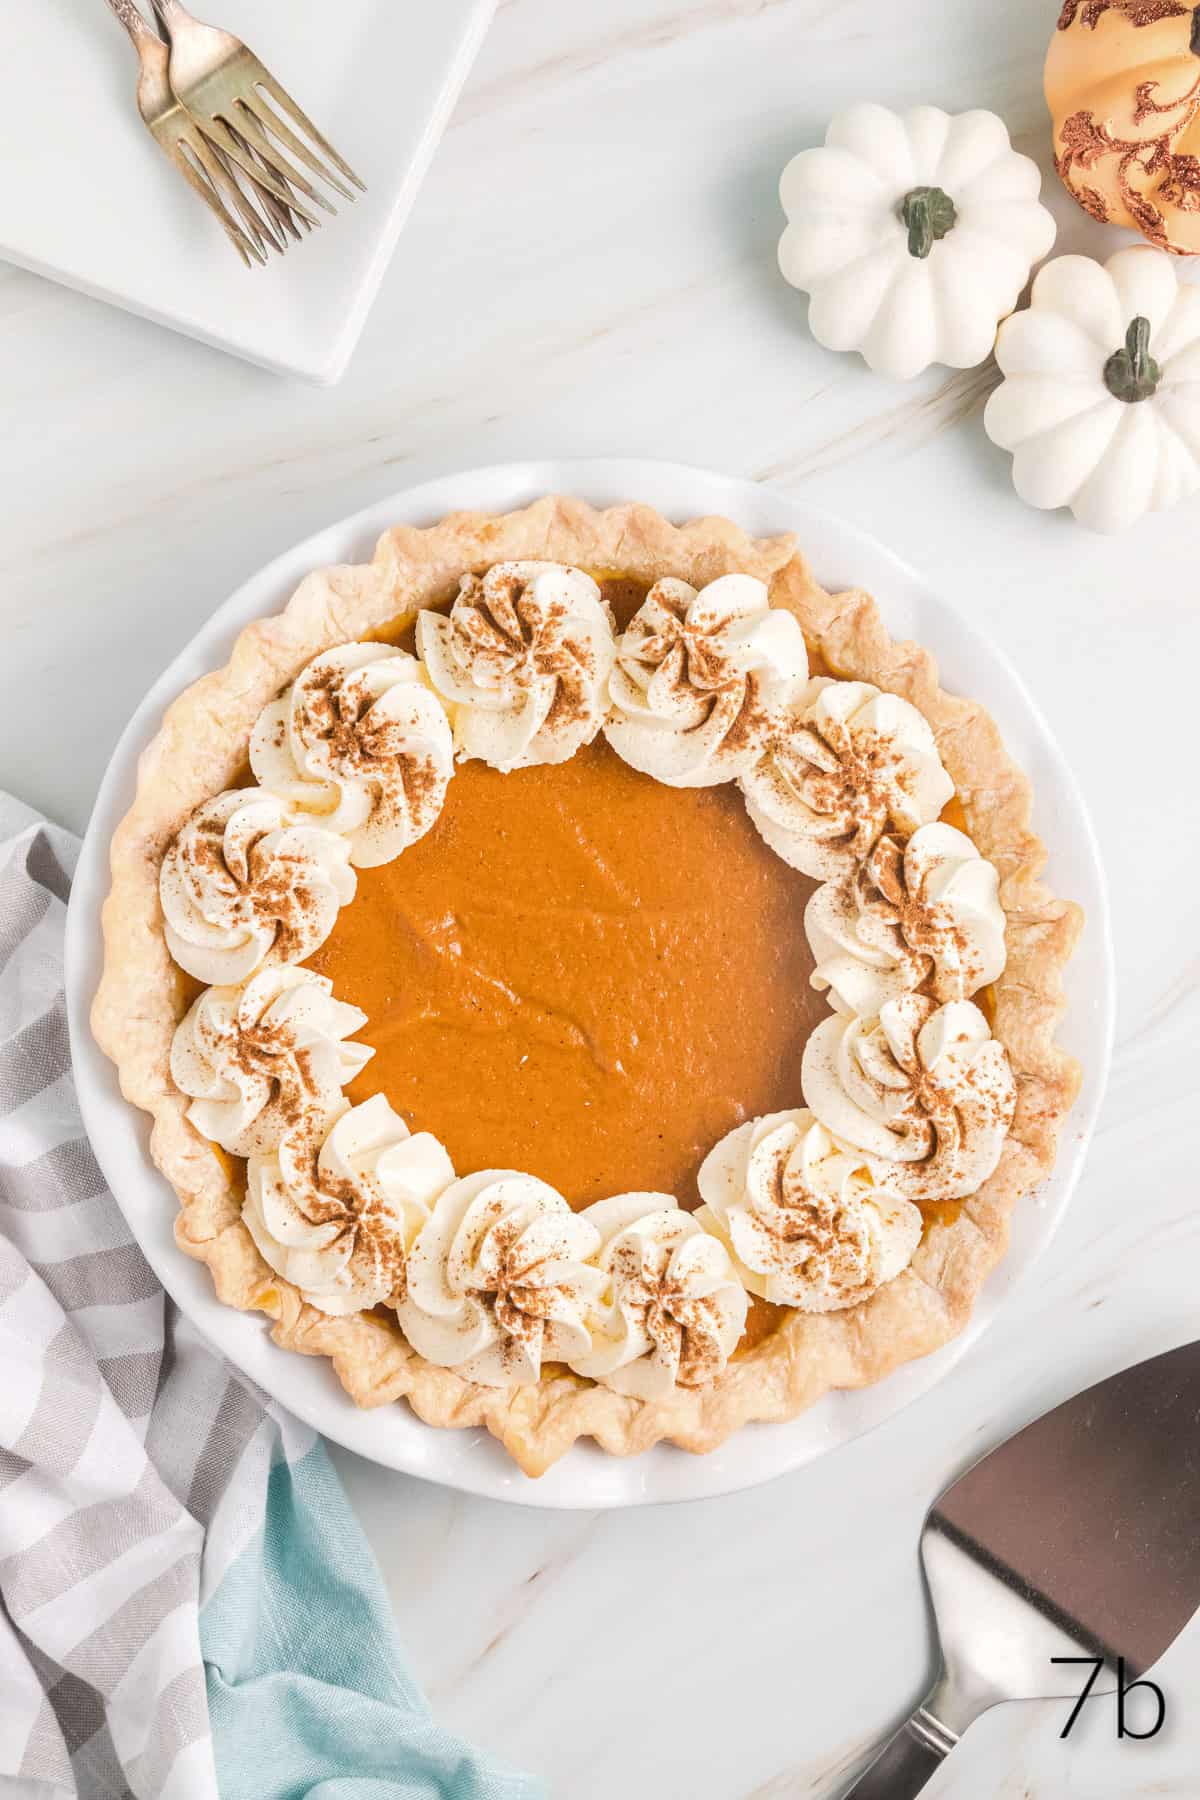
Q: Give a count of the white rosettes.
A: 12